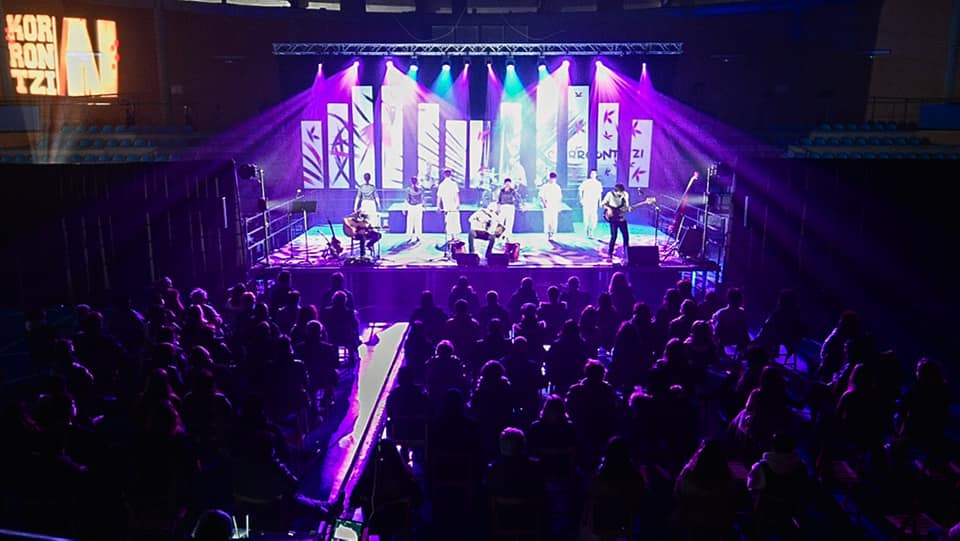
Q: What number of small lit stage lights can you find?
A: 12